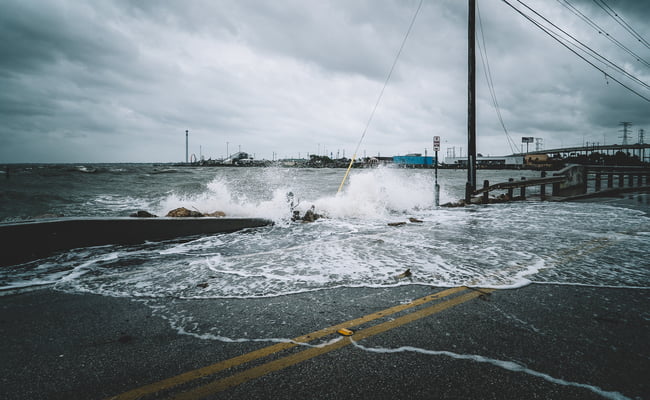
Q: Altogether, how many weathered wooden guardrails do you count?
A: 1